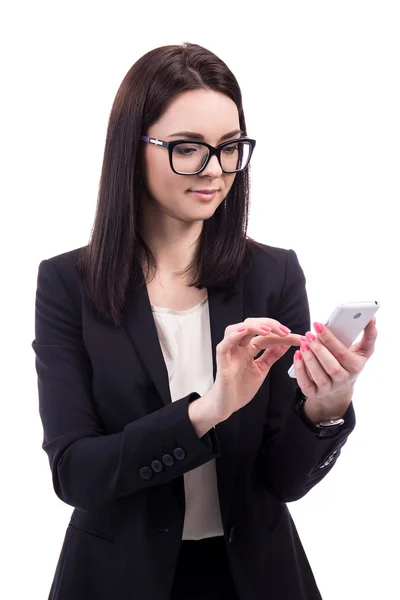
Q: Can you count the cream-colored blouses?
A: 1